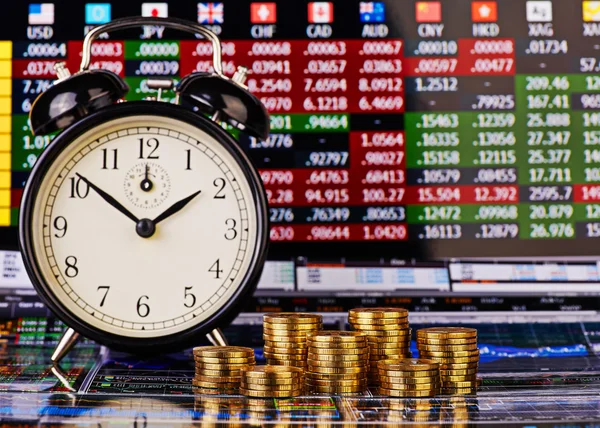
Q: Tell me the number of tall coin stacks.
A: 4